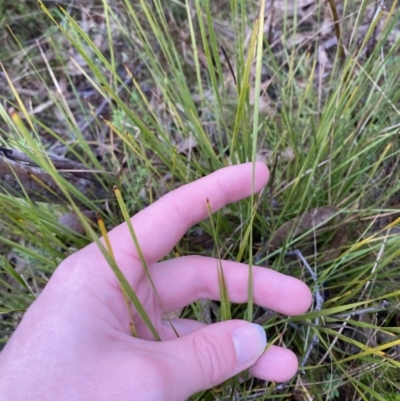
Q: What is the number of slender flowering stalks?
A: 0